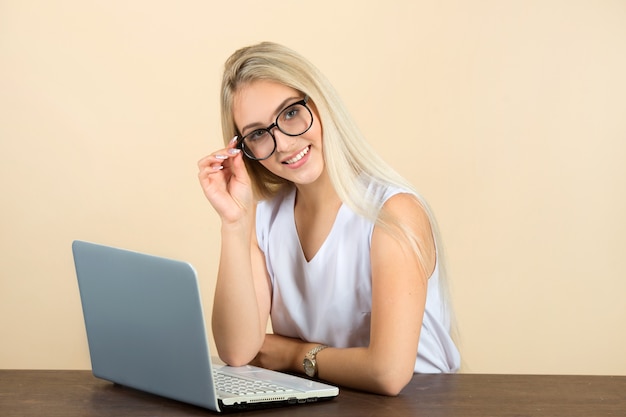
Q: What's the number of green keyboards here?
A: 0